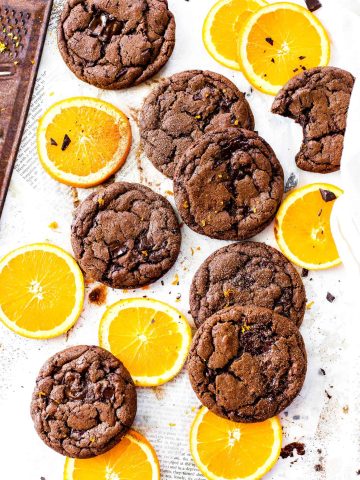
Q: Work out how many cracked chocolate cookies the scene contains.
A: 8